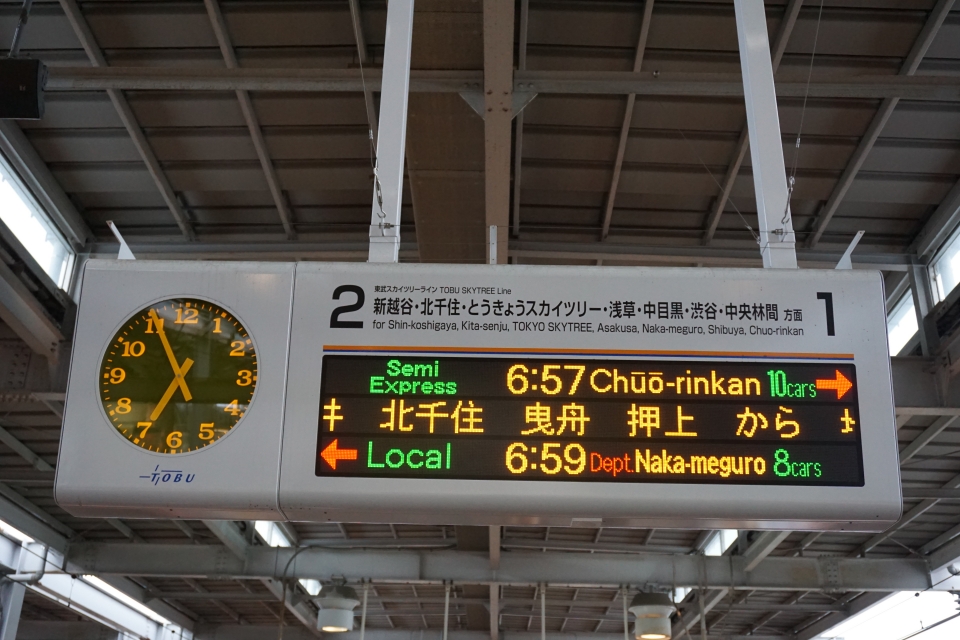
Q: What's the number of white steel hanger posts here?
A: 2